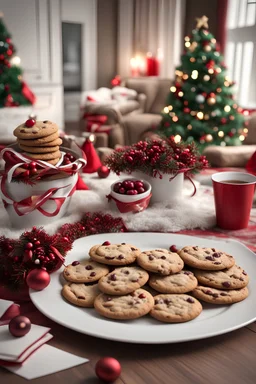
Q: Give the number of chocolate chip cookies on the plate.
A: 11